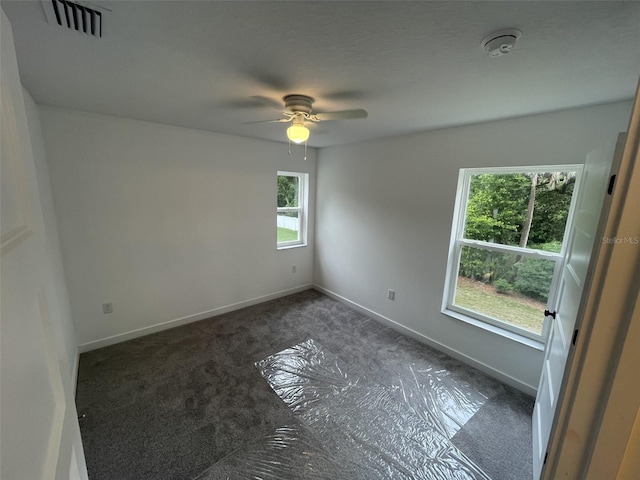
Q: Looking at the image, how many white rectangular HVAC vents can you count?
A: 1